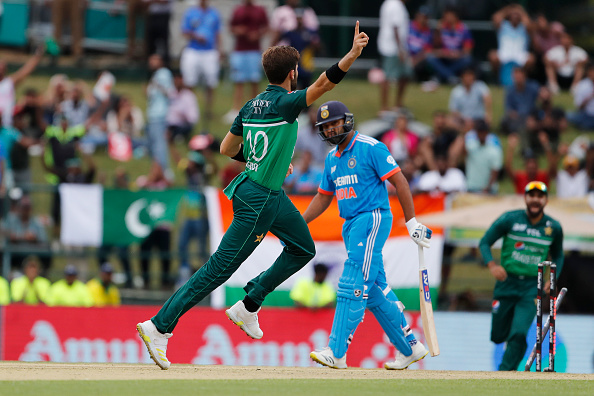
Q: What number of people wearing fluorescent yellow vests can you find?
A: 5